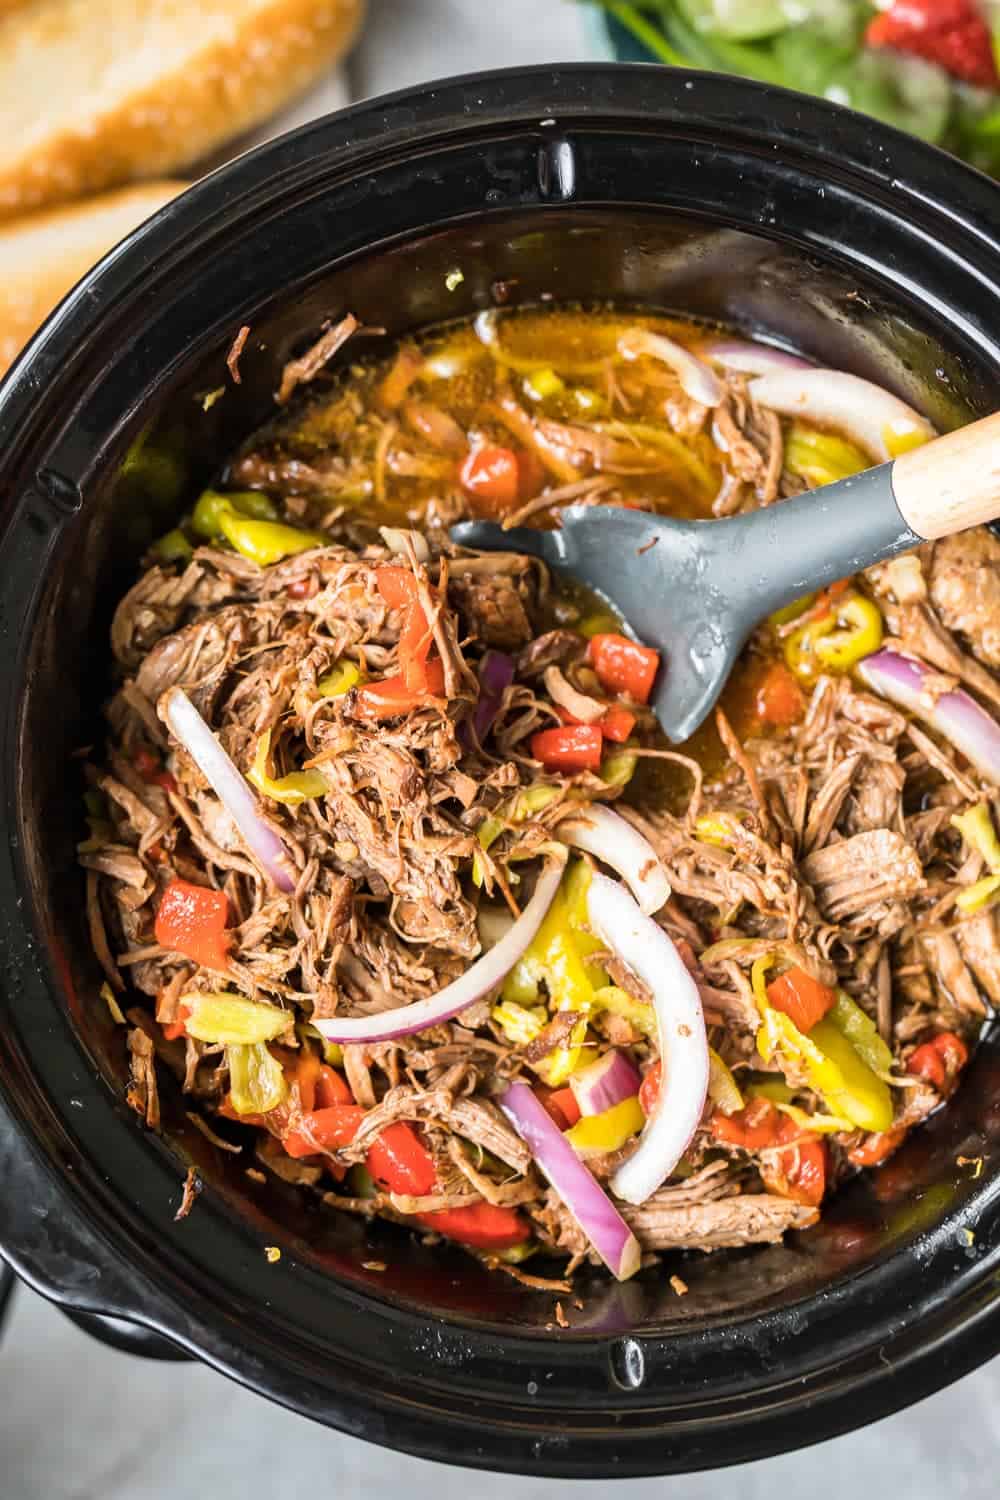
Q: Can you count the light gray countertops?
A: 1